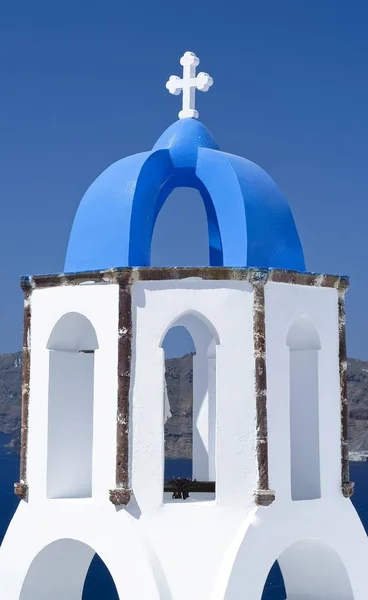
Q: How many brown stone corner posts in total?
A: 4